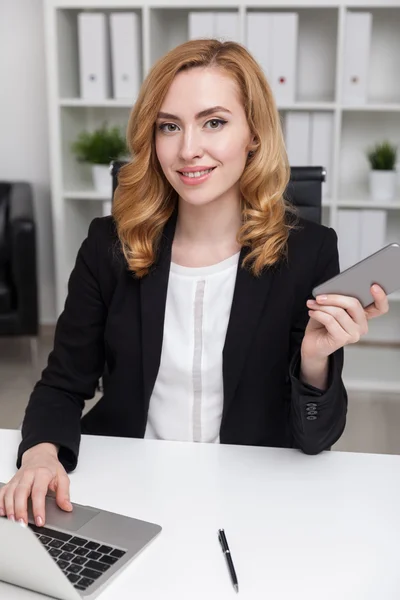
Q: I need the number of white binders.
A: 11